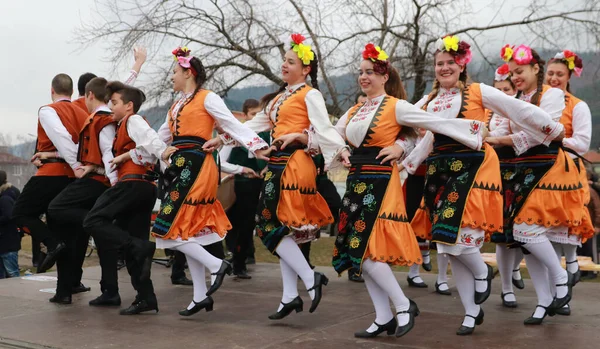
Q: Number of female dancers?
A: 7